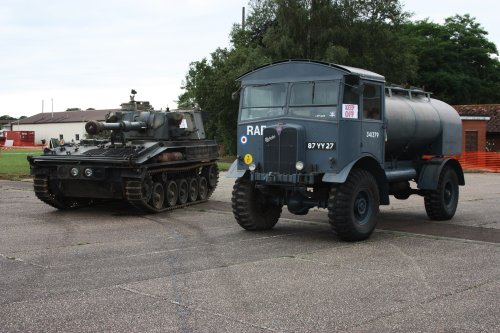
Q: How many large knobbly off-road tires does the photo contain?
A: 3